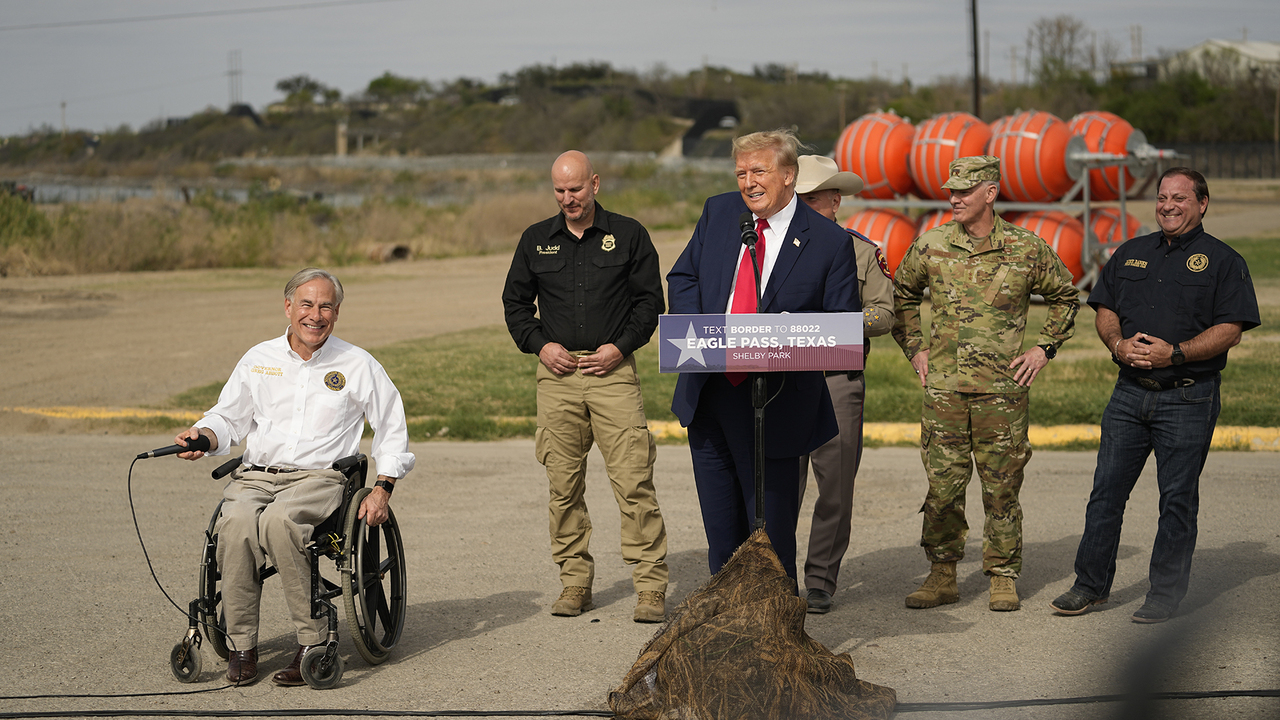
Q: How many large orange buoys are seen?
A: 8